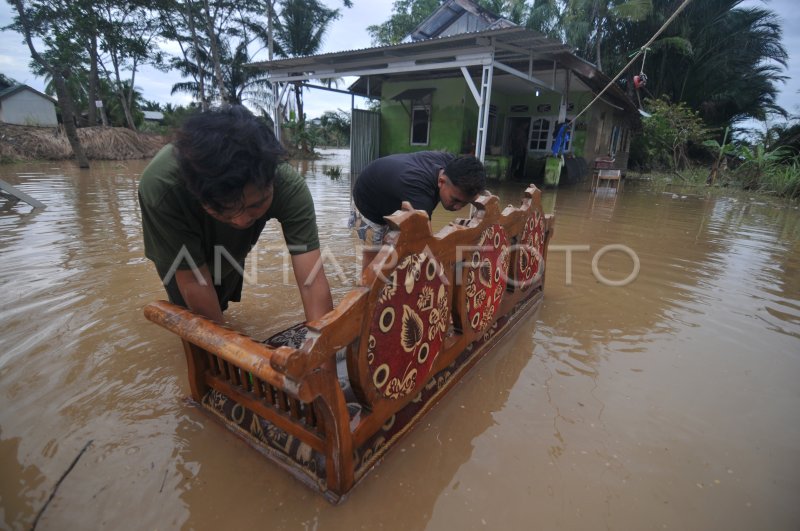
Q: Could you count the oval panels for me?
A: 3